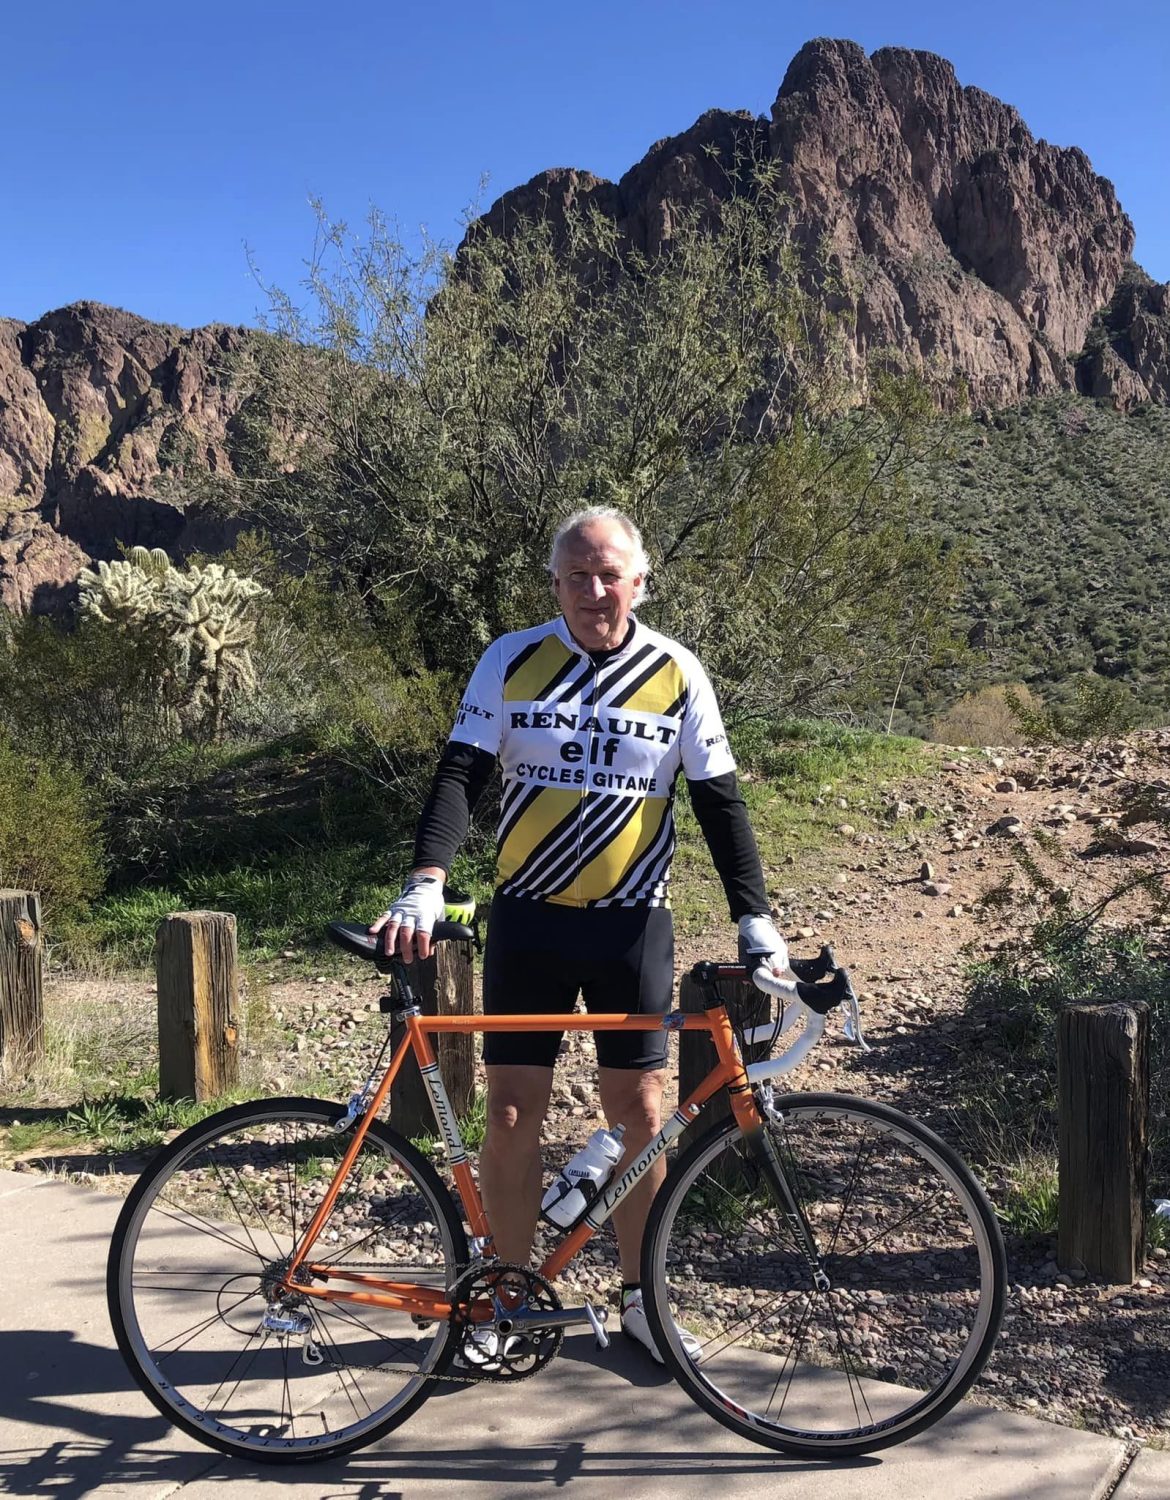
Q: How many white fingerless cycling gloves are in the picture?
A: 2